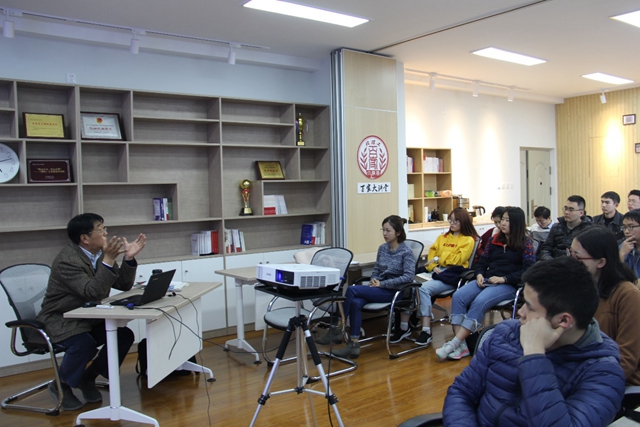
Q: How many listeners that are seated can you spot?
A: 11